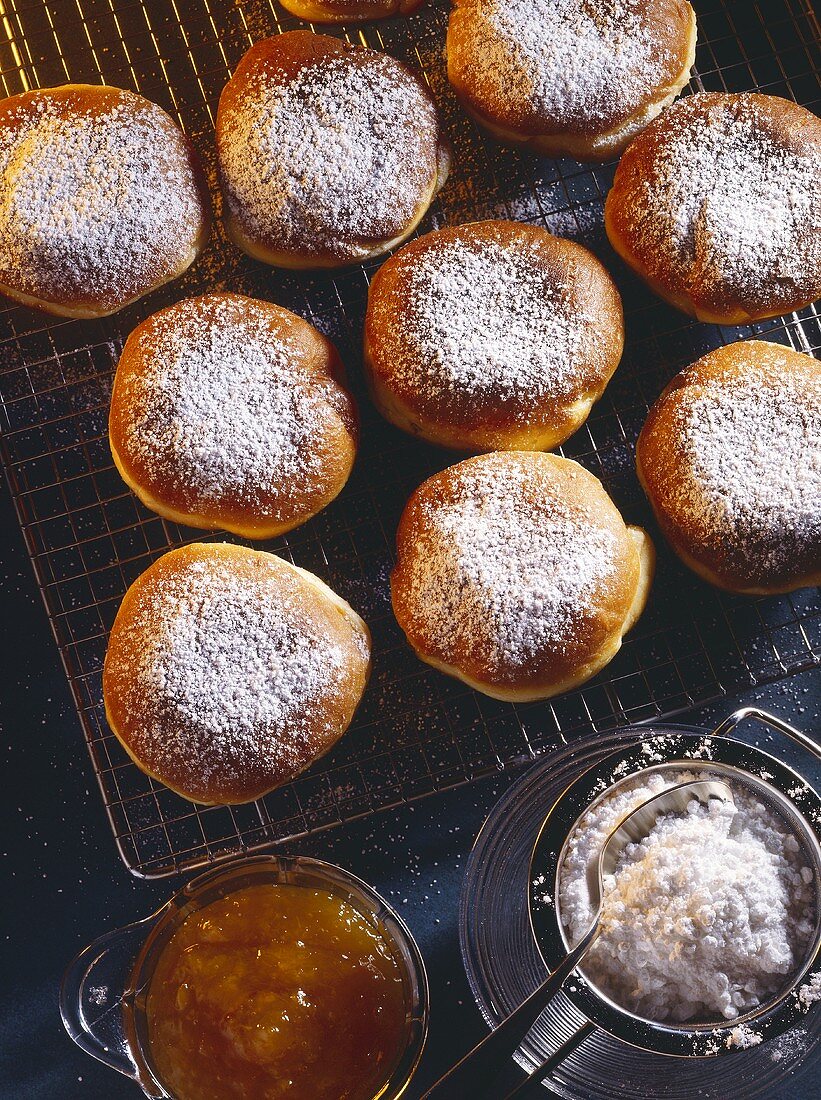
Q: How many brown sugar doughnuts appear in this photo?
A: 10